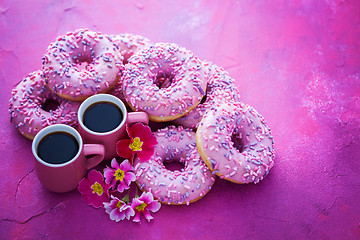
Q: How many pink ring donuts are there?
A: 7